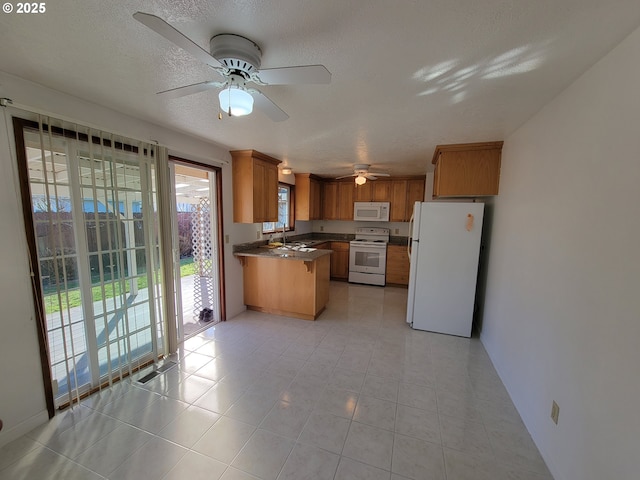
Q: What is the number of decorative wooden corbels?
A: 2